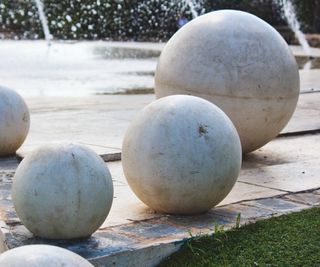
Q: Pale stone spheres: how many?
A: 5